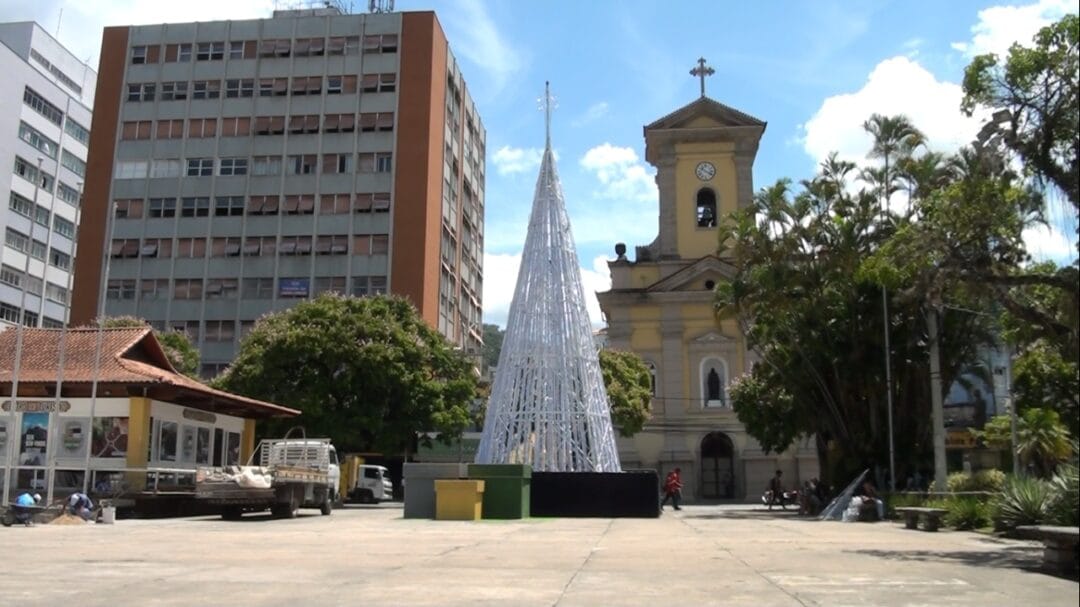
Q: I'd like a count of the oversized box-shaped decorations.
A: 3